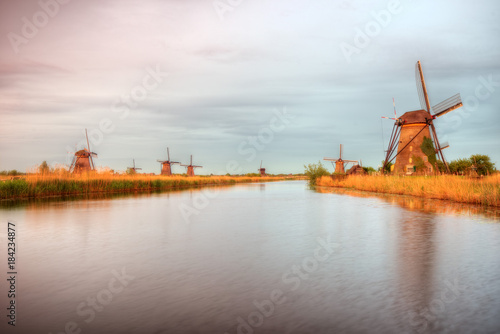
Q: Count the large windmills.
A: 1